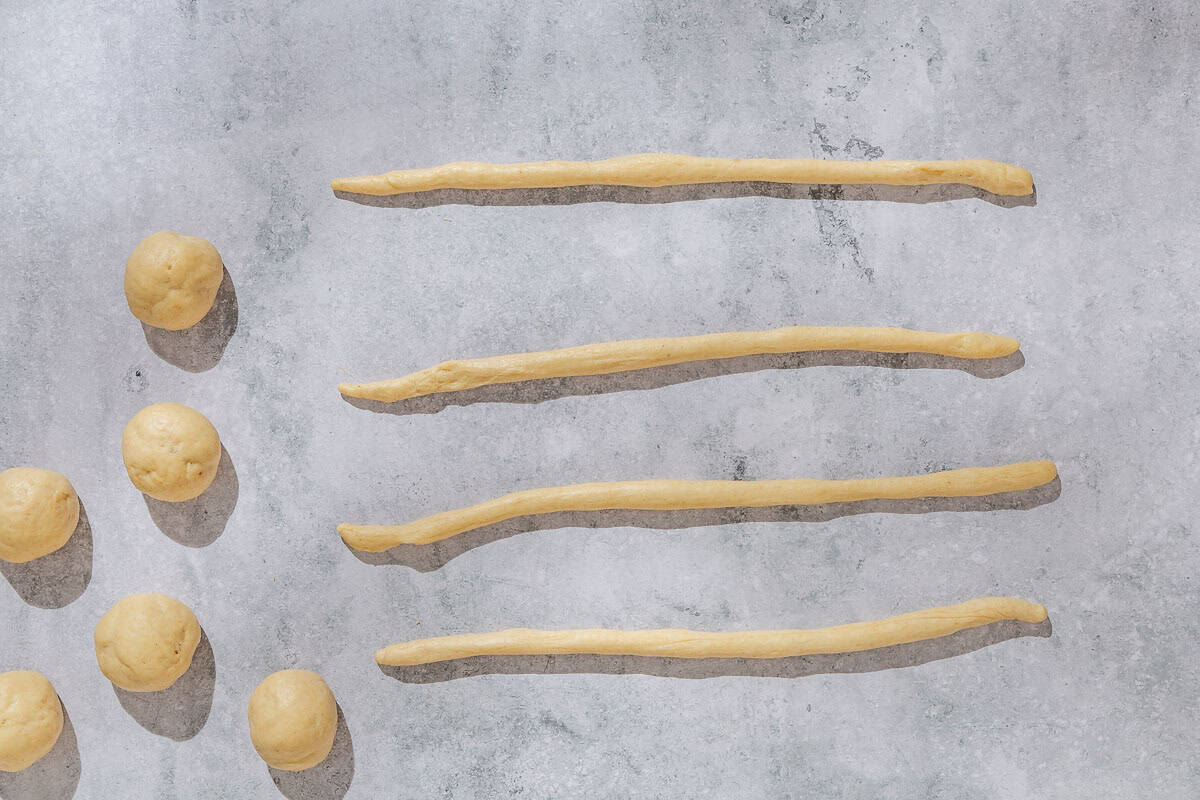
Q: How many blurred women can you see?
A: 0